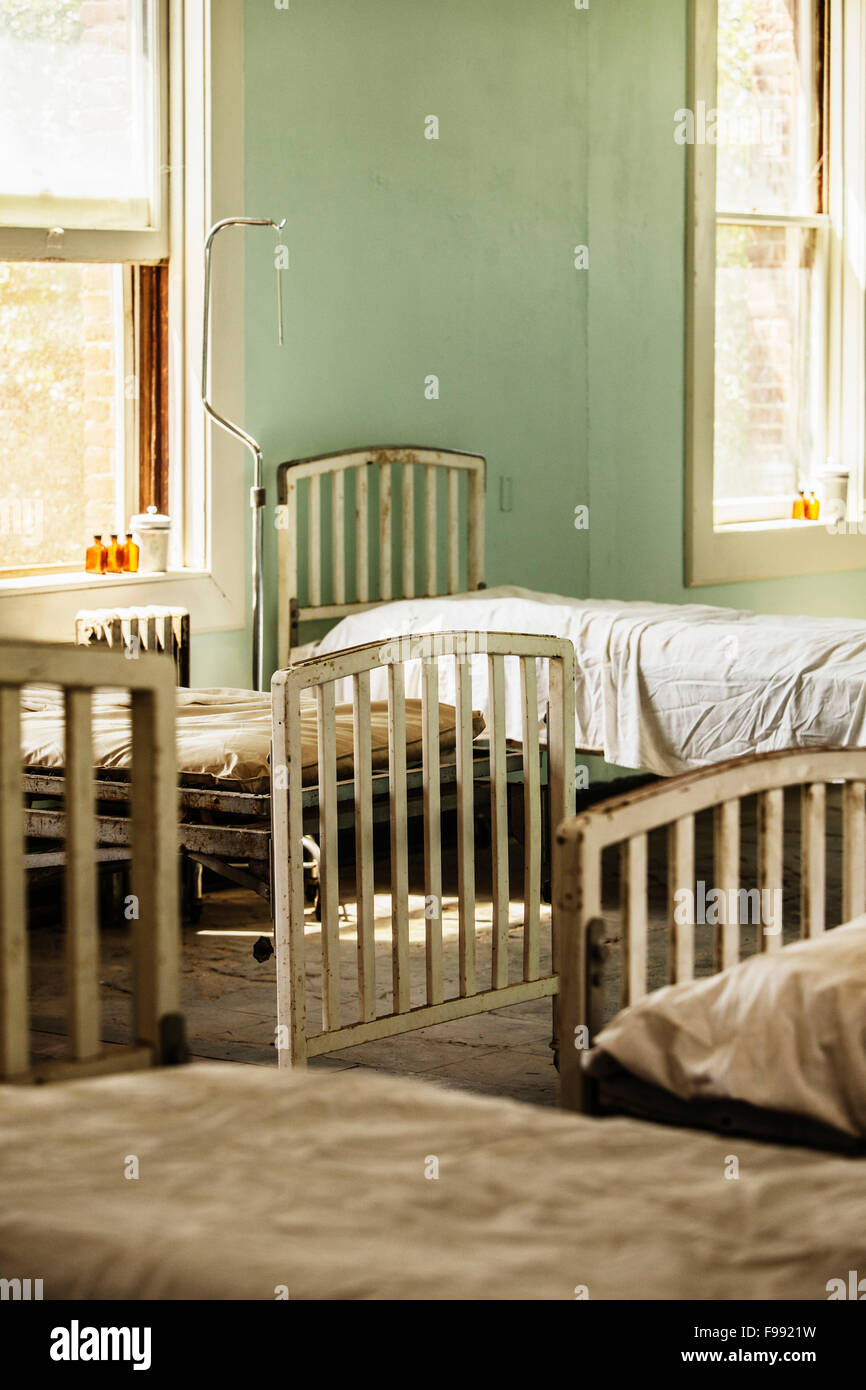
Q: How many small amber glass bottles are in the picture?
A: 5